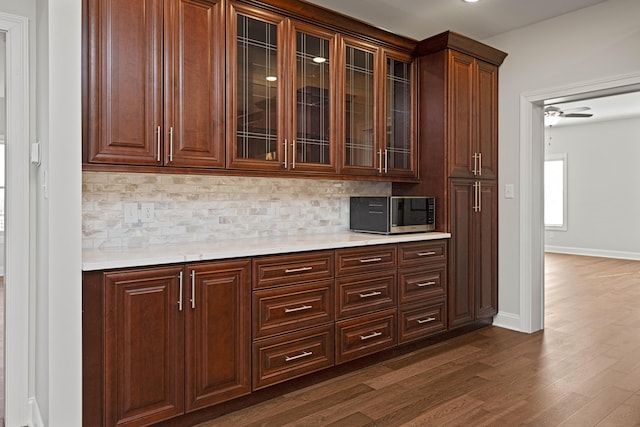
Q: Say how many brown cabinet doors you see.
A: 12